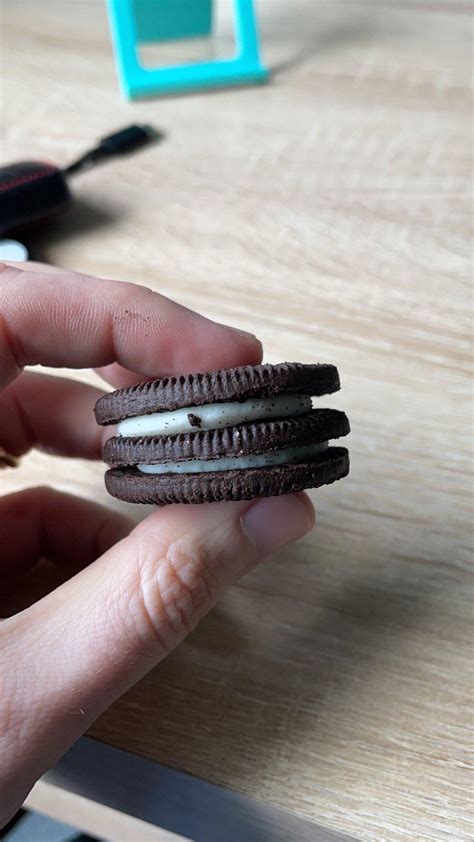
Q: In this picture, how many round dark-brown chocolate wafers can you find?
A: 3